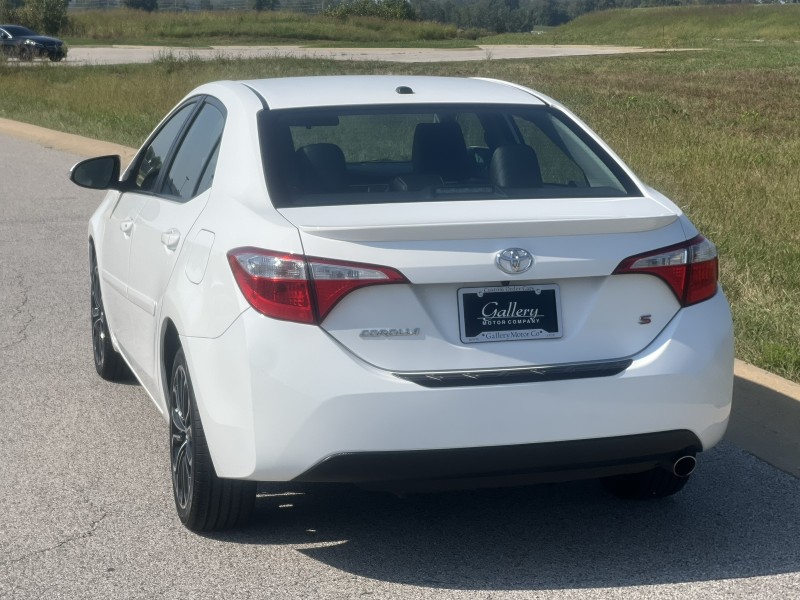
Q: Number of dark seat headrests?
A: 3